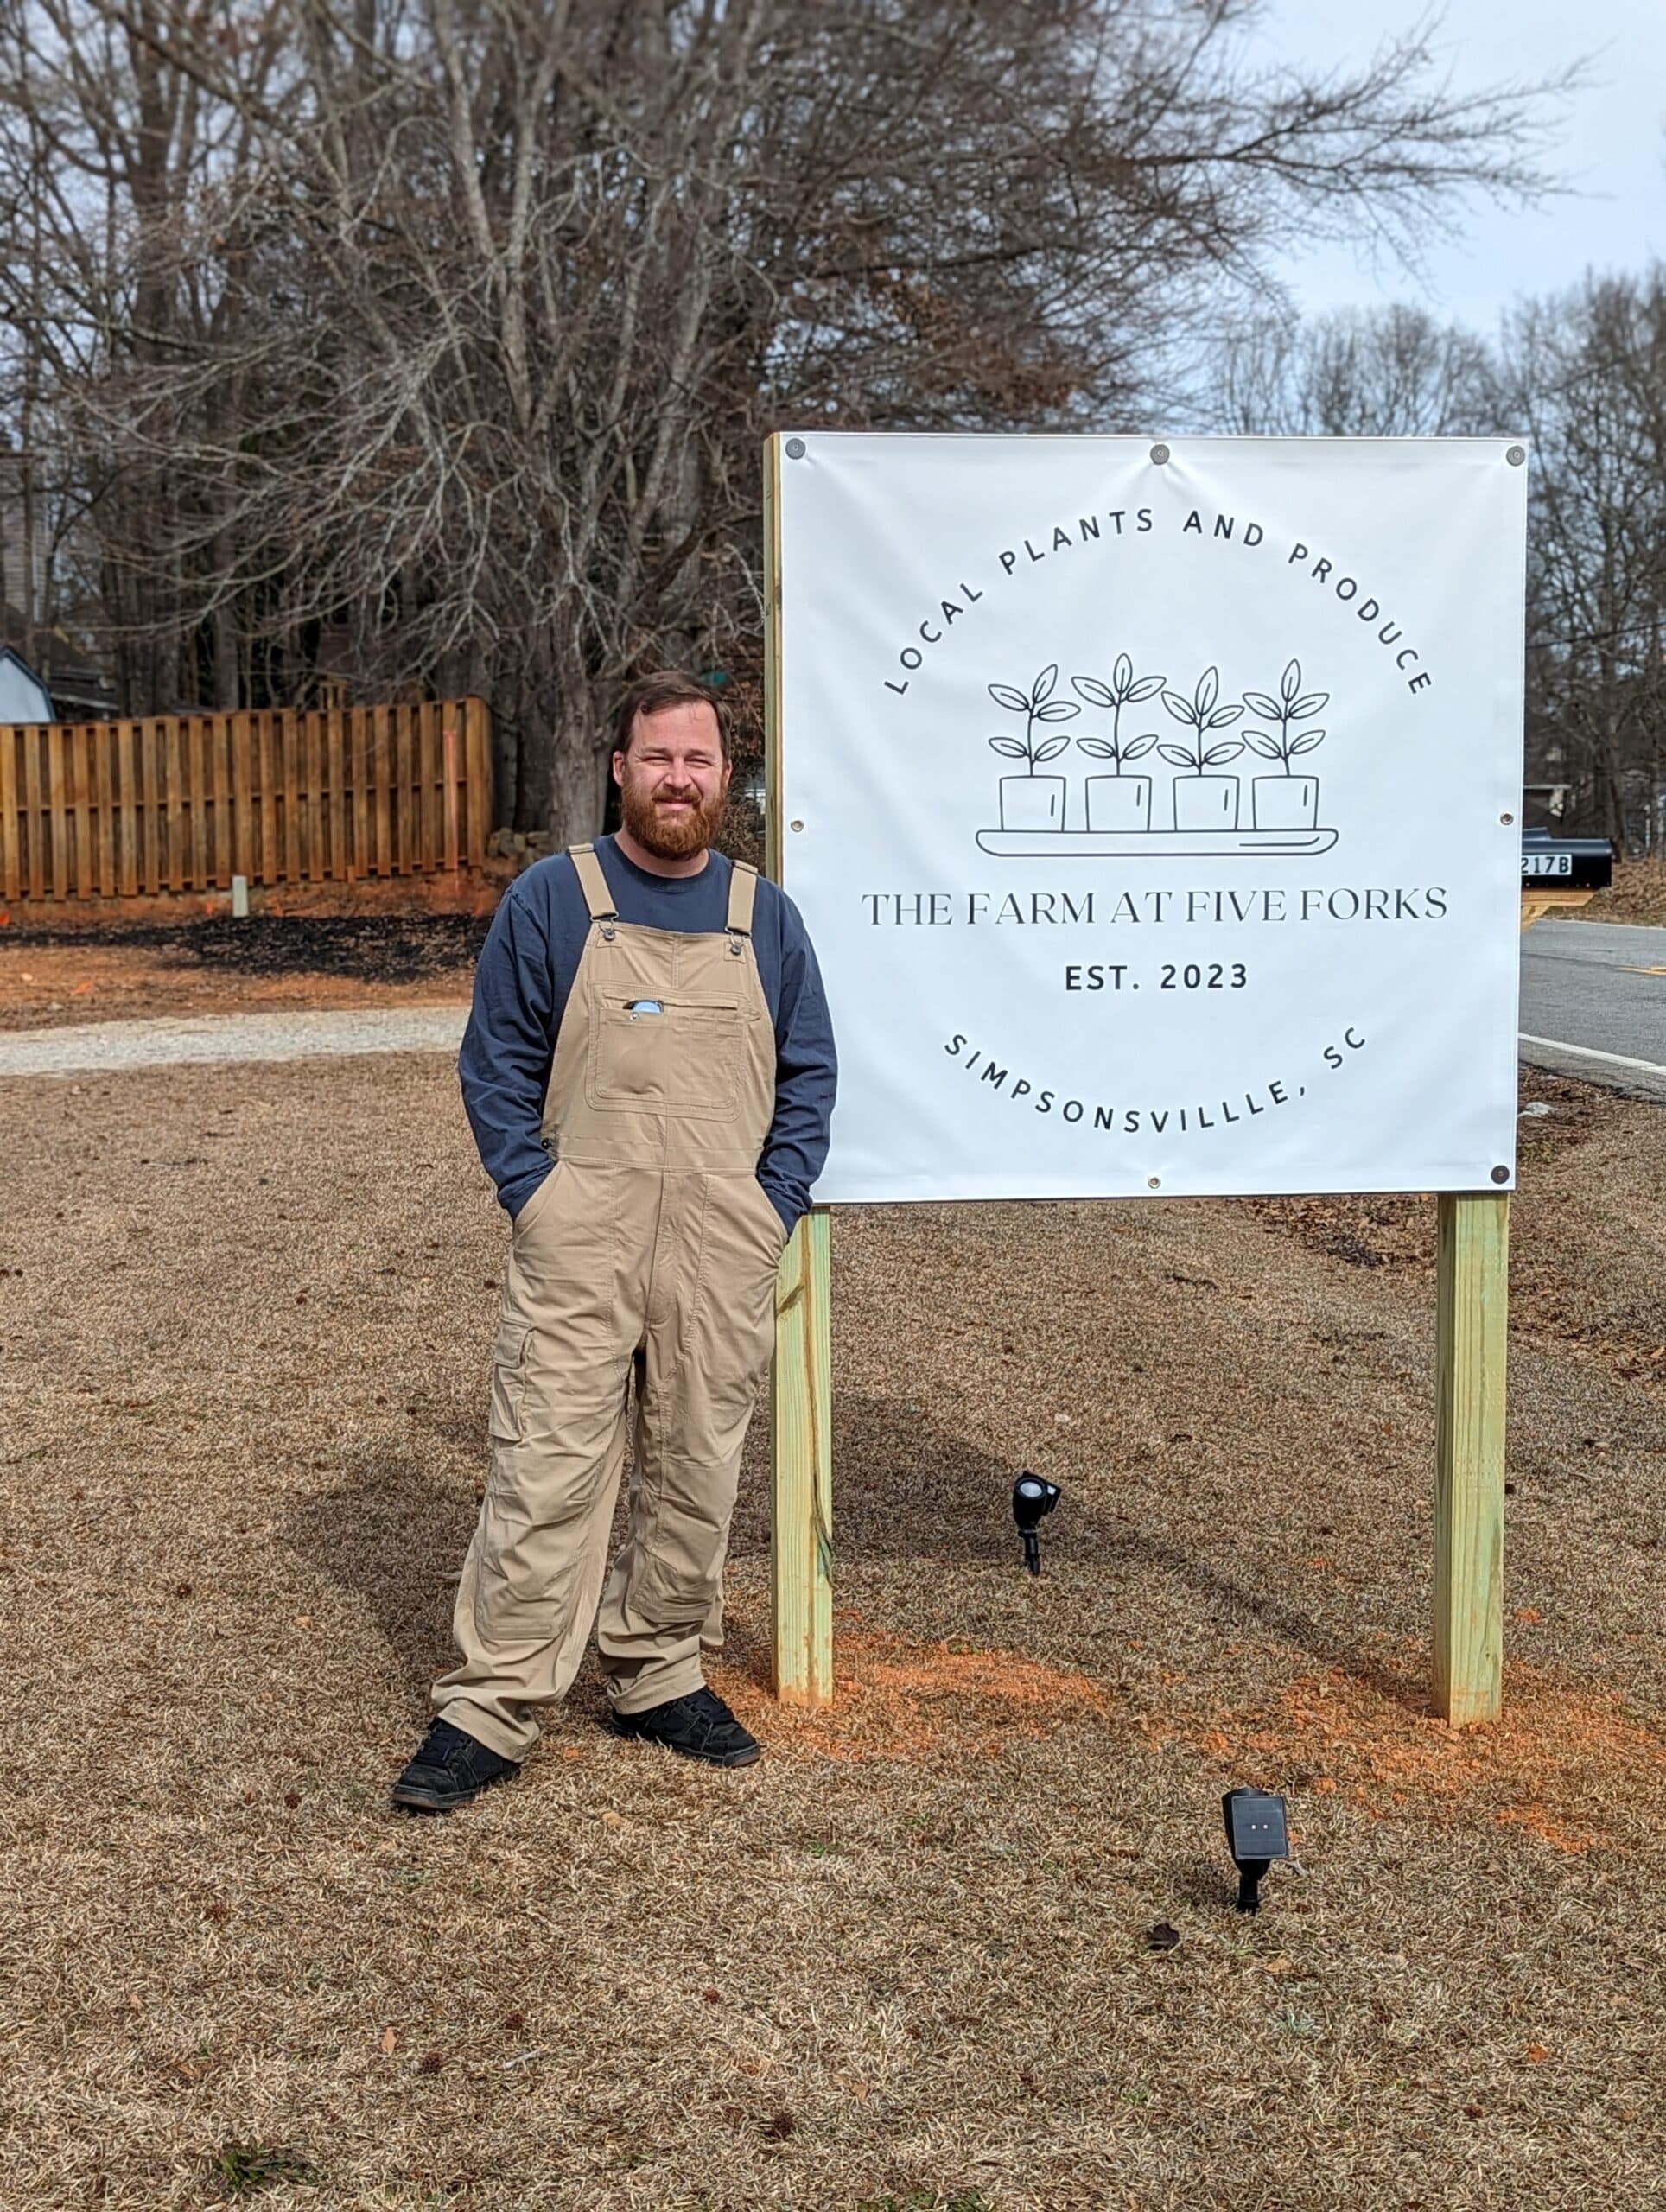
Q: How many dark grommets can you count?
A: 4